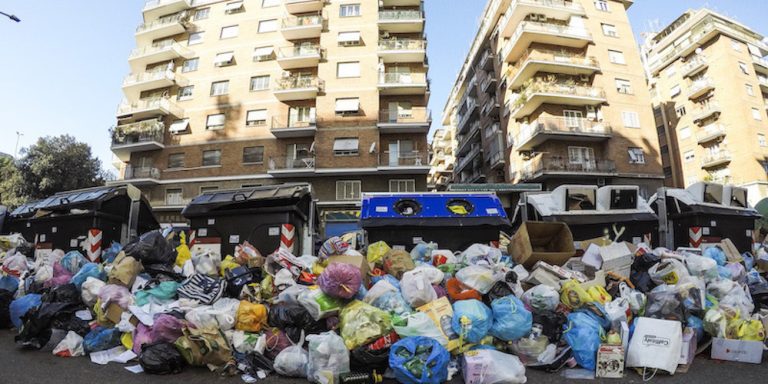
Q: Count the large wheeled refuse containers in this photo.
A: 5